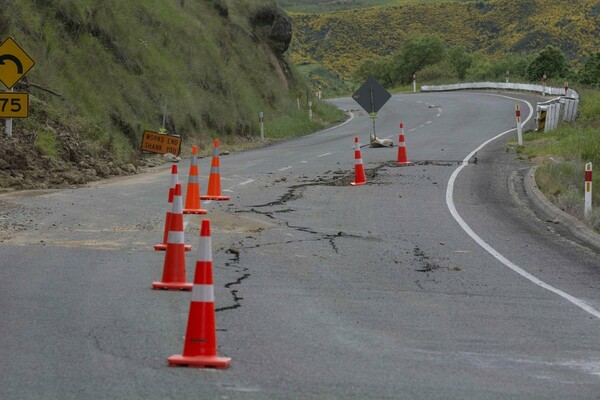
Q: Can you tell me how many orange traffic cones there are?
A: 7